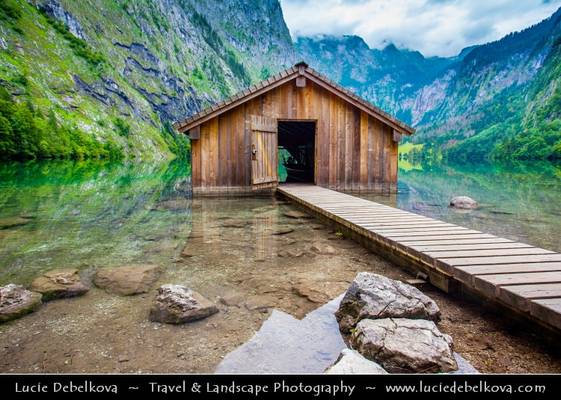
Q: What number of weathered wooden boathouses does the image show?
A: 1